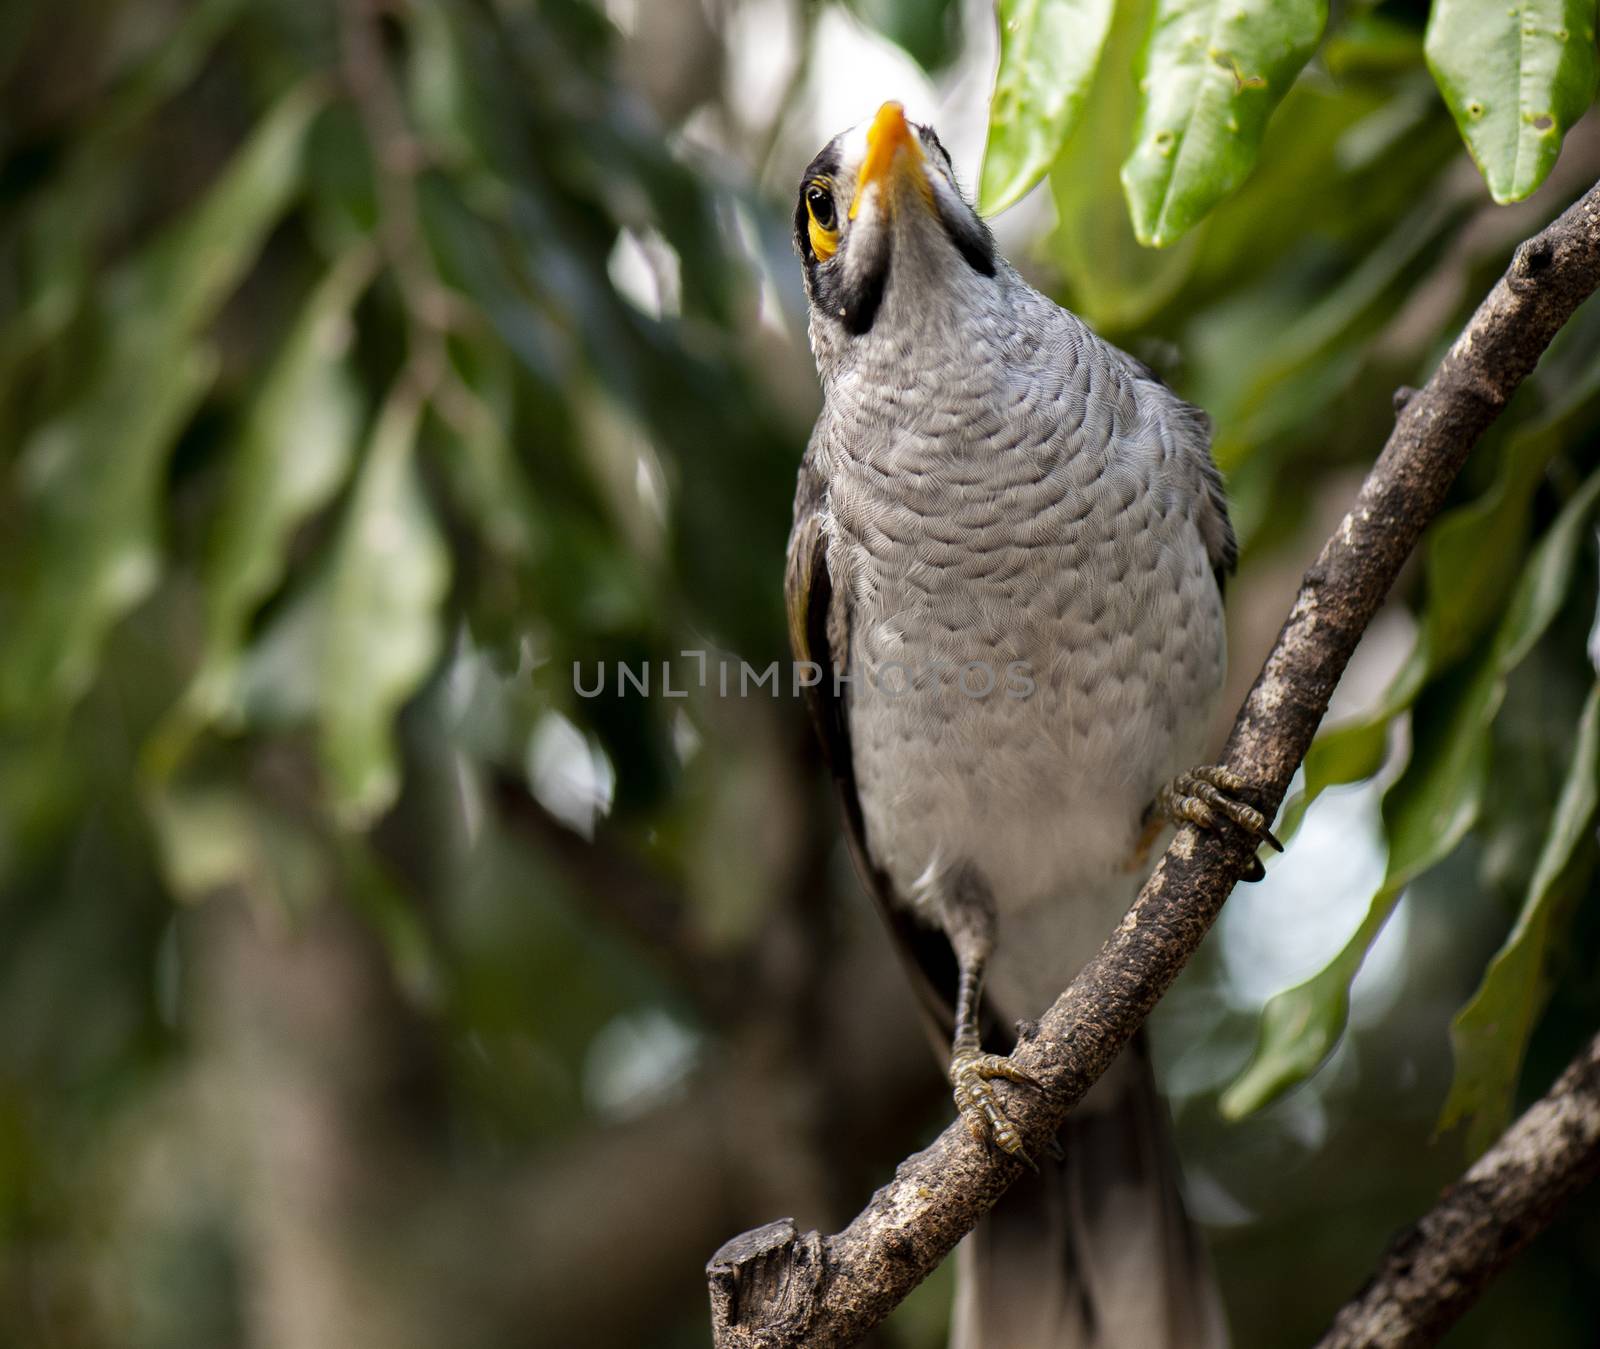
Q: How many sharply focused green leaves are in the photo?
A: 3